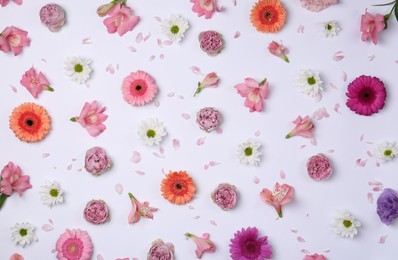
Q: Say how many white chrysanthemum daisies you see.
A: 10